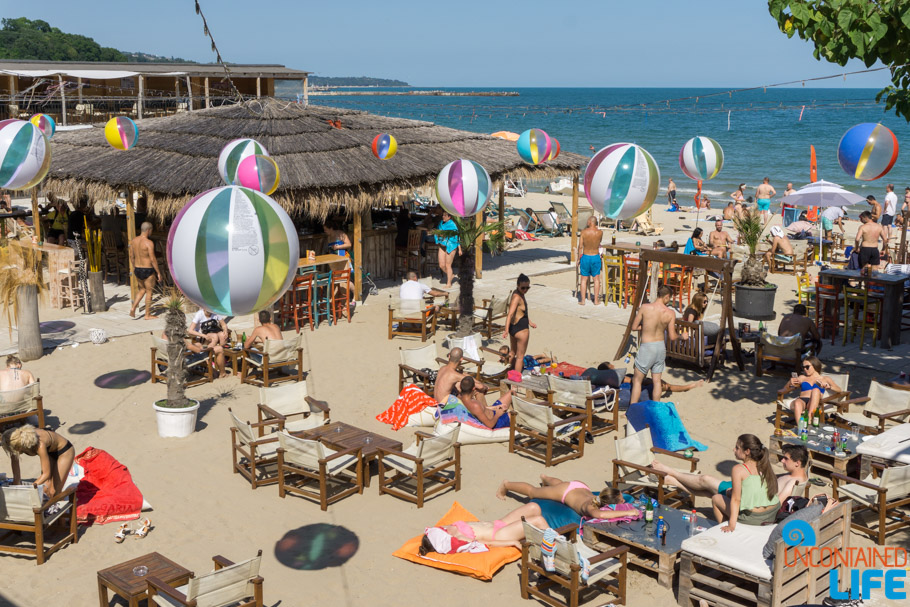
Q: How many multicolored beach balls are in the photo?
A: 13